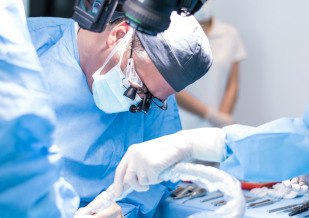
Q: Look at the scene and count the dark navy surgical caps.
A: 1